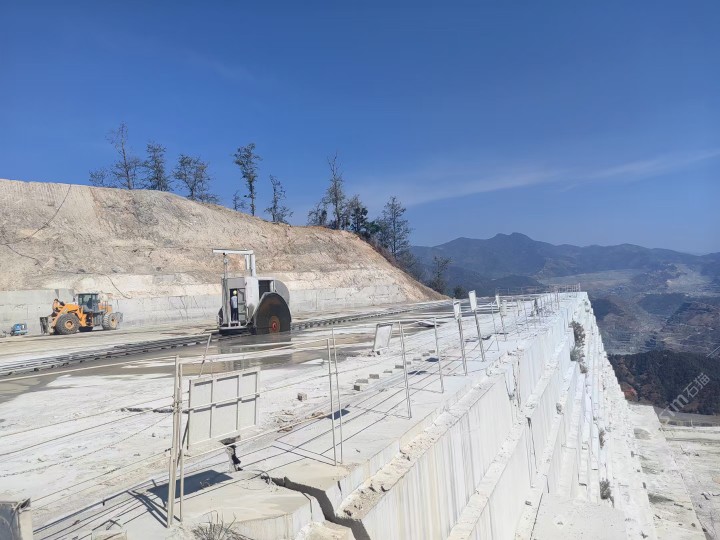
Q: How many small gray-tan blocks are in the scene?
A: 10